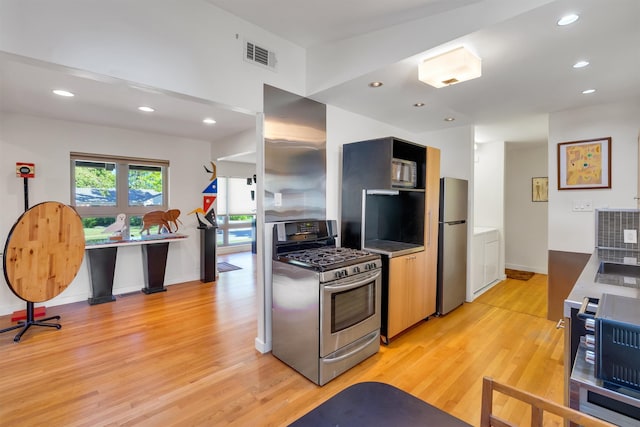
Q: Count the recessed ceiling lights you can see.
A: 9